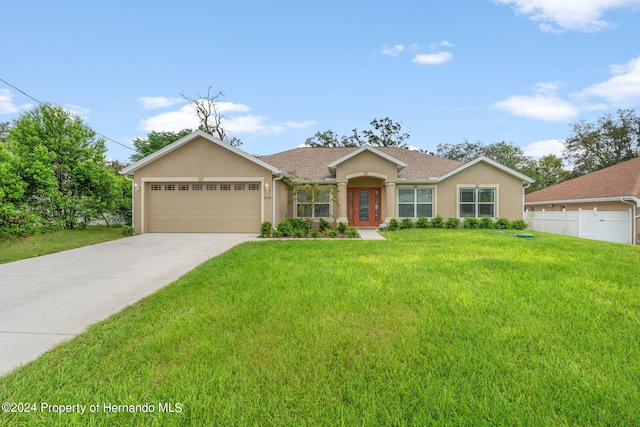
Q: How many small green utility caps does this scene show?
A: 2